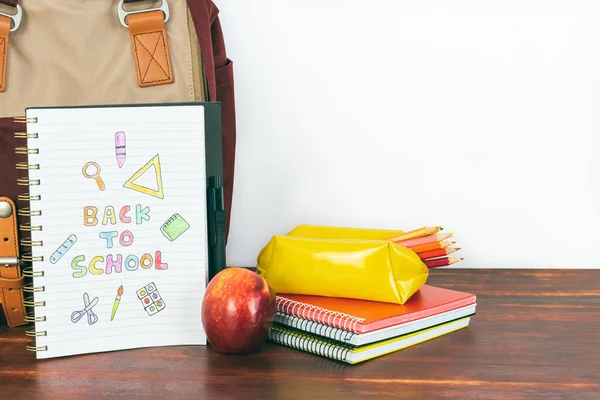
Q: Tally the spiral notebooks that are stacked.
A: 3